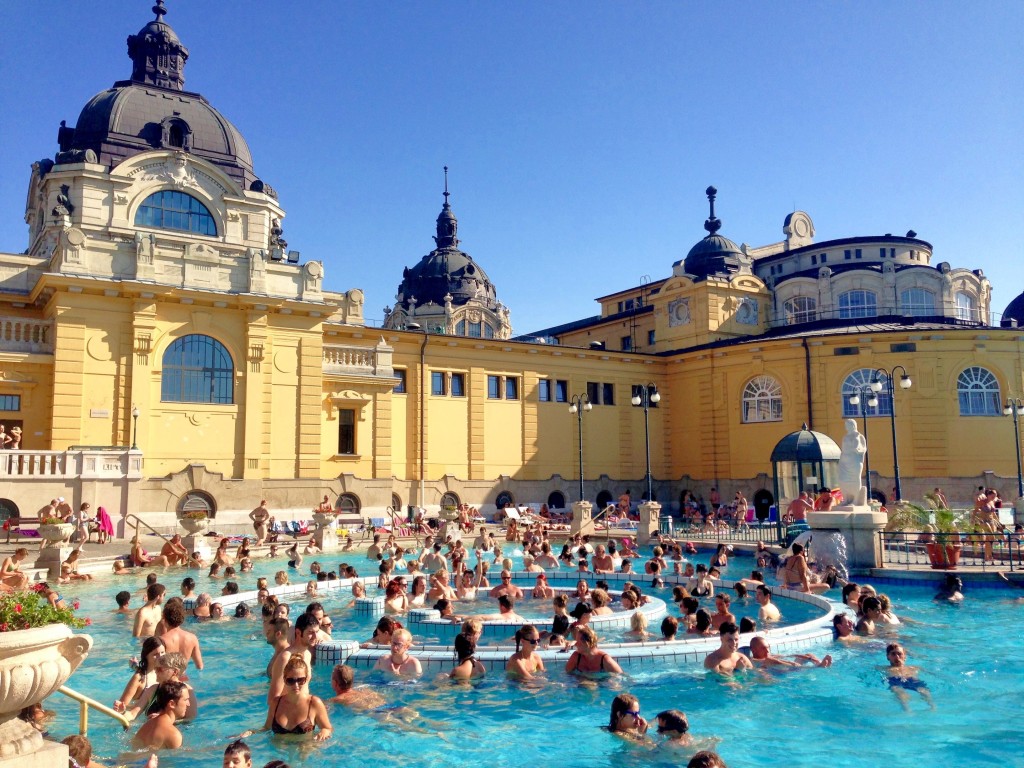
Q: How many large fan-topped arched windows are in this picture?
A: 3